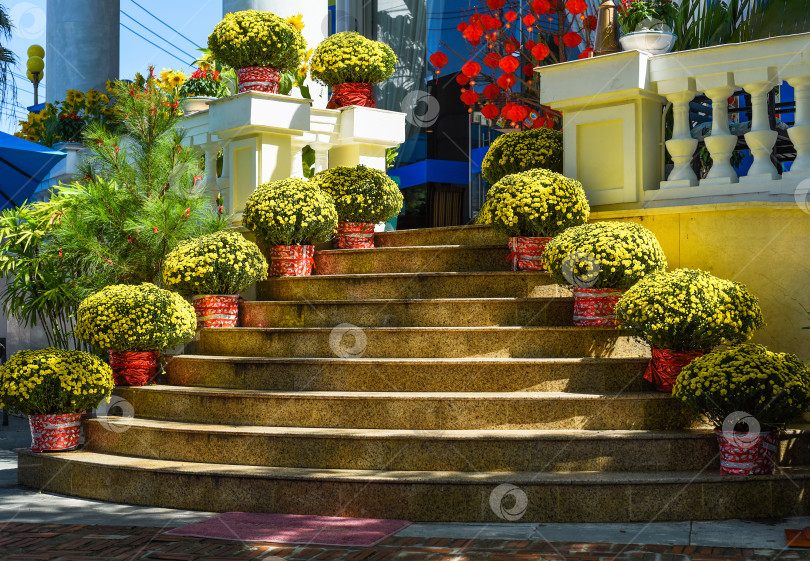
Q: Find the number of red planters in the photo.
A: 11